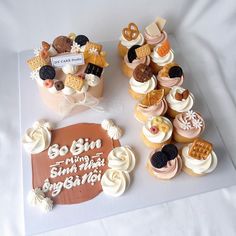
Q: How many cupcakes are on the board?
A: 12